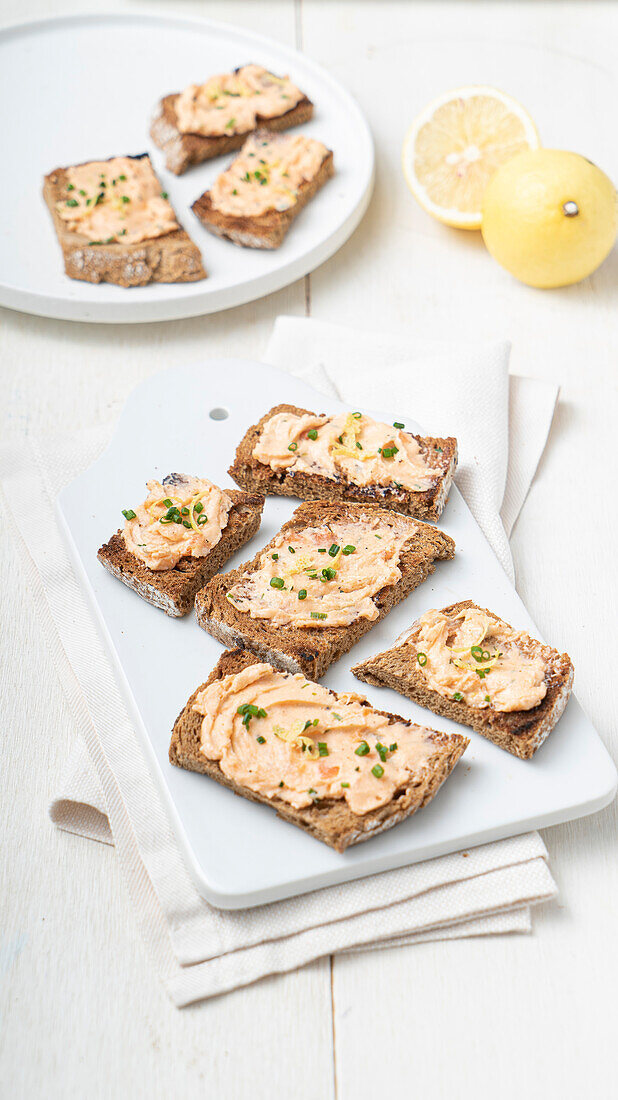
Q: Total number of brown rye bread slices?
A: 8